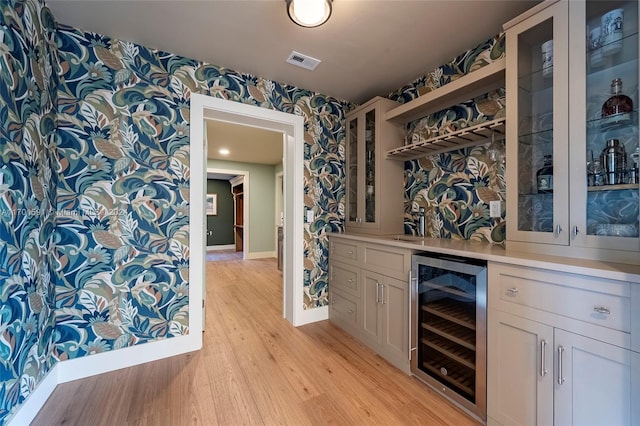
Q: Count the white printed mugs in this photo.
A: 3